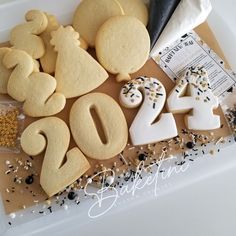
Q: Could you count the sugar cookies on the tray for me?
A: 12